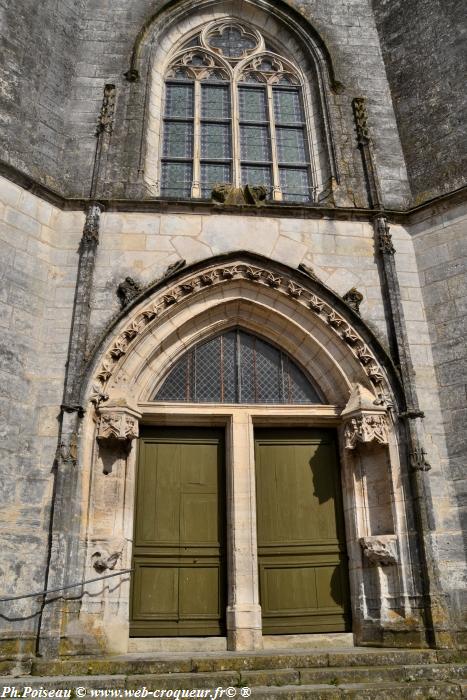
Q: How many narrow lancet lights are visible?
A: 4